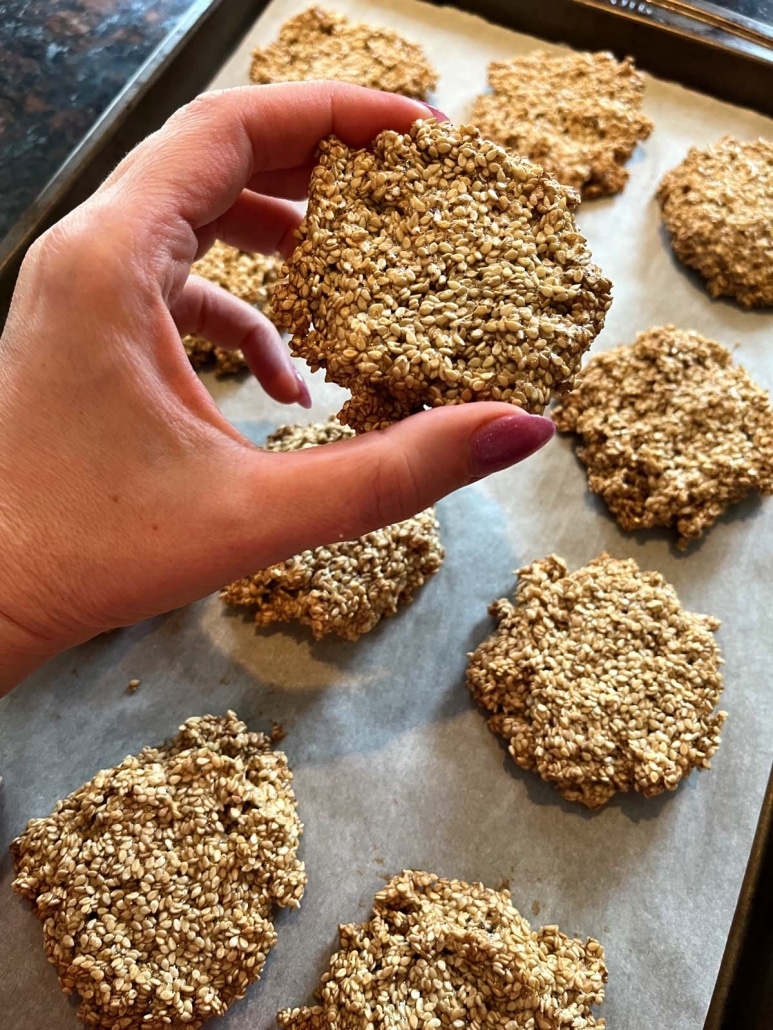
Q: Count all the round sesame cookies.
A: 10